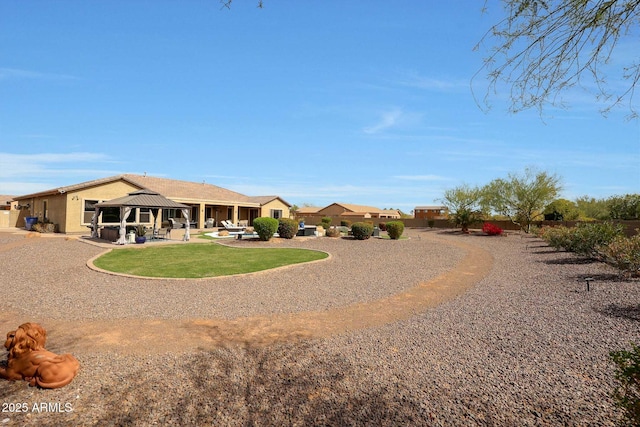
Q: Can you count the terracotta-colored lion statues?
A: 1